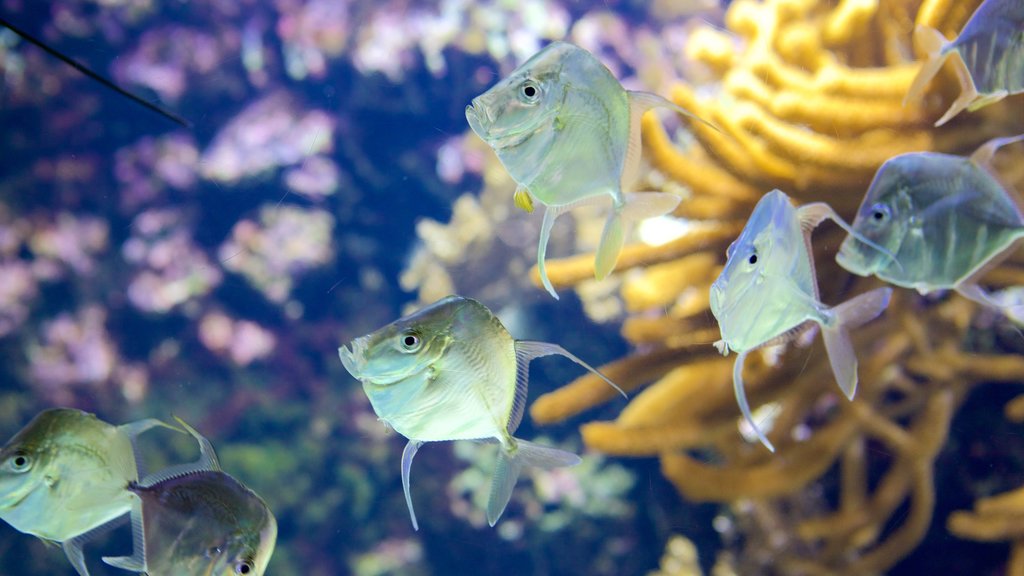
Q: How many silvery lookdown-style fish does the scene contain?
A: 7